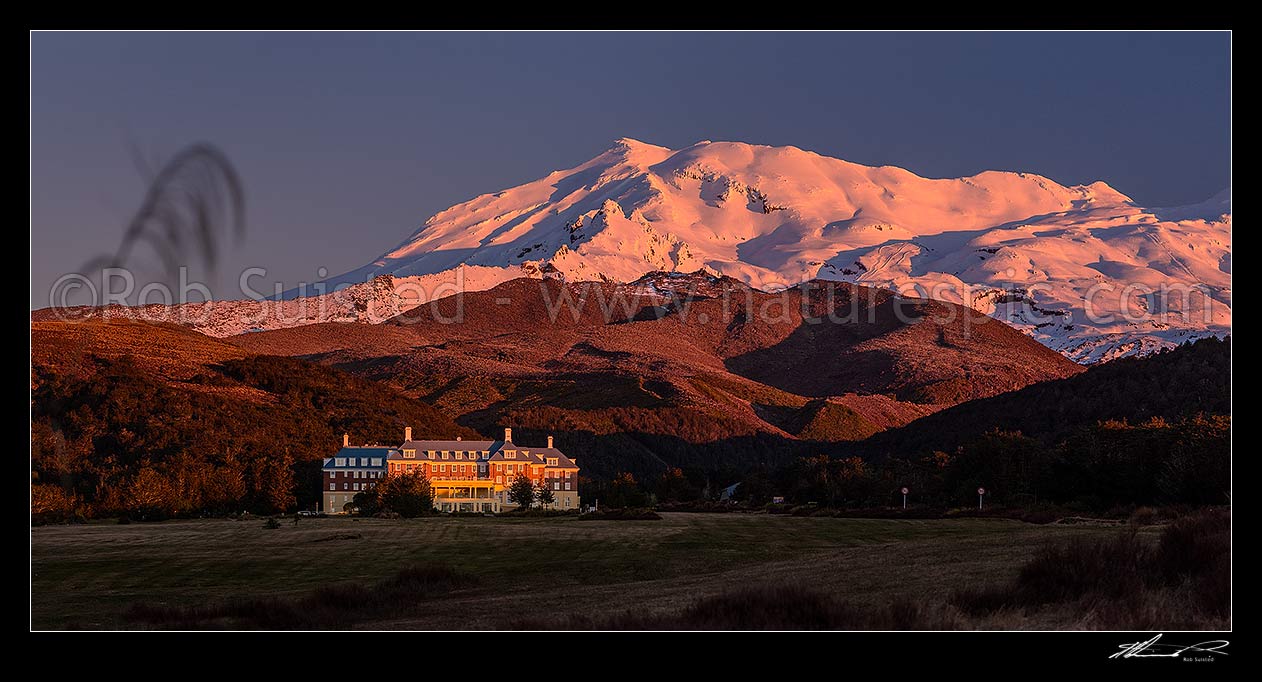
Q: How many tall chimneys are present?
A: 4